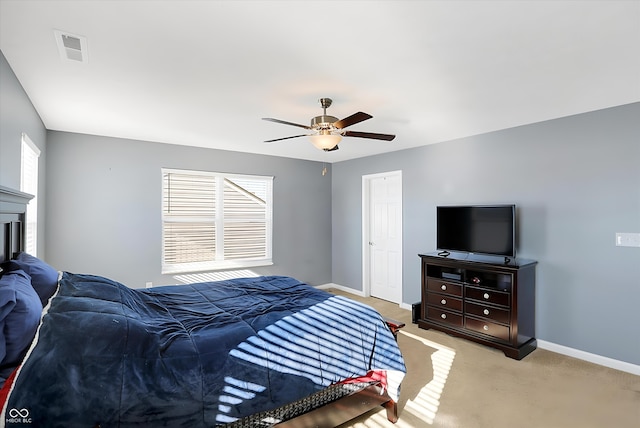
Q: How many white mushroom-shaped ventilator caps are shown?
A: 0